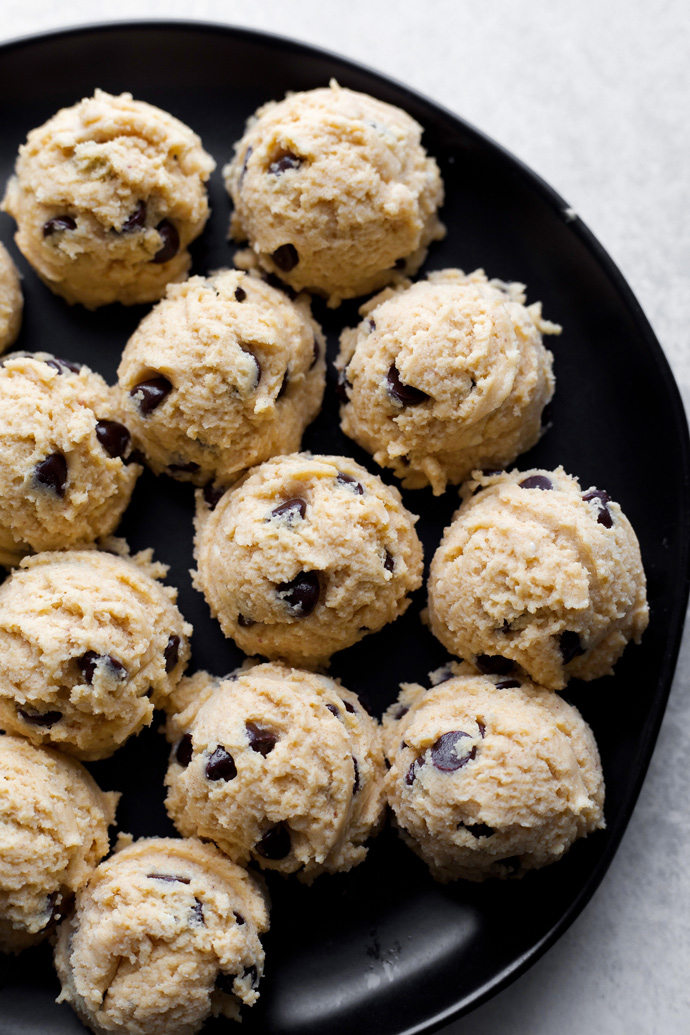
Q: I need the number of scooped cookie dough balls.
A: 13